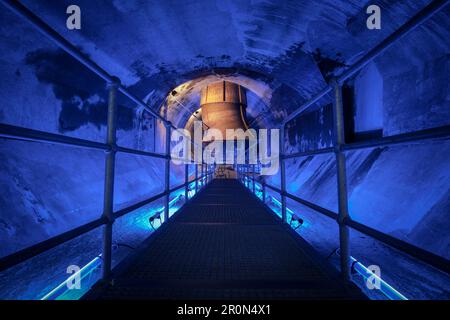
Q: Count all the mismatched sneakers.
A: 0